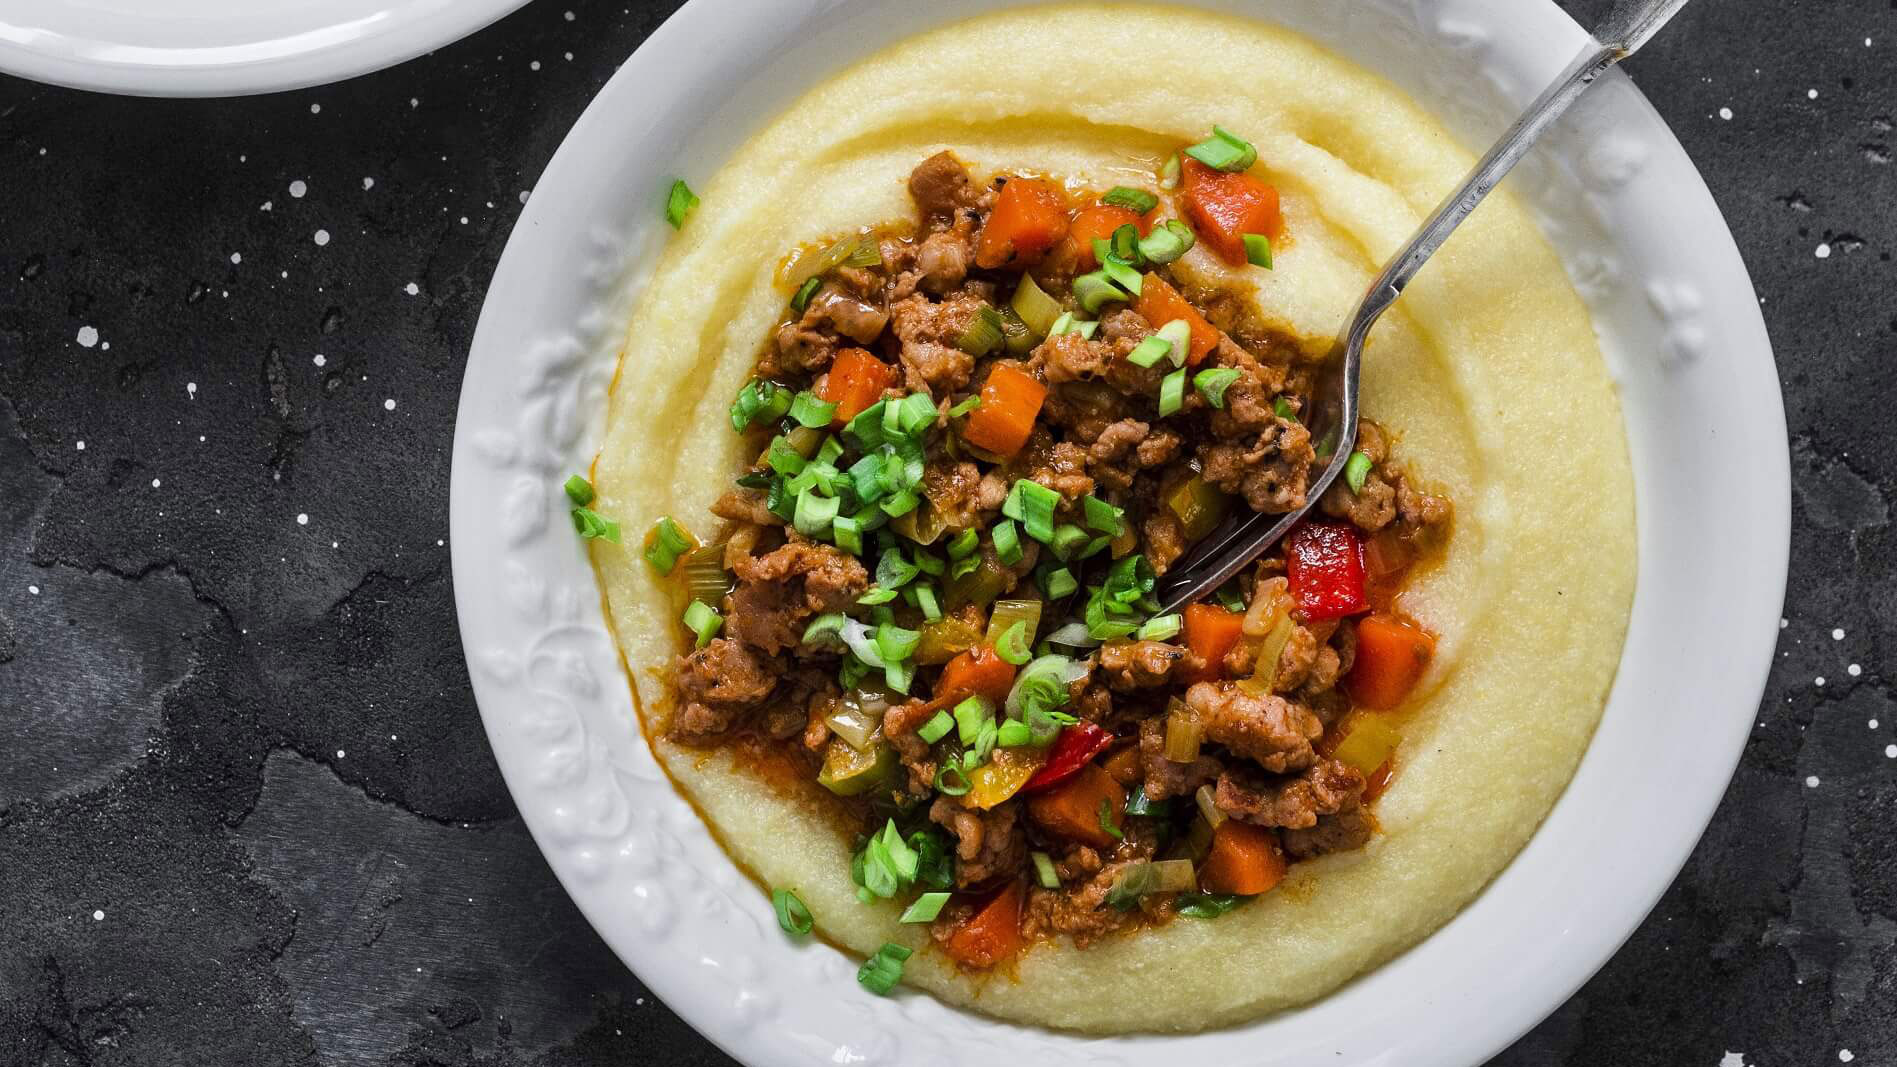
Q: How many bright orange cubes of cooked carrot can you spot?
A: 12